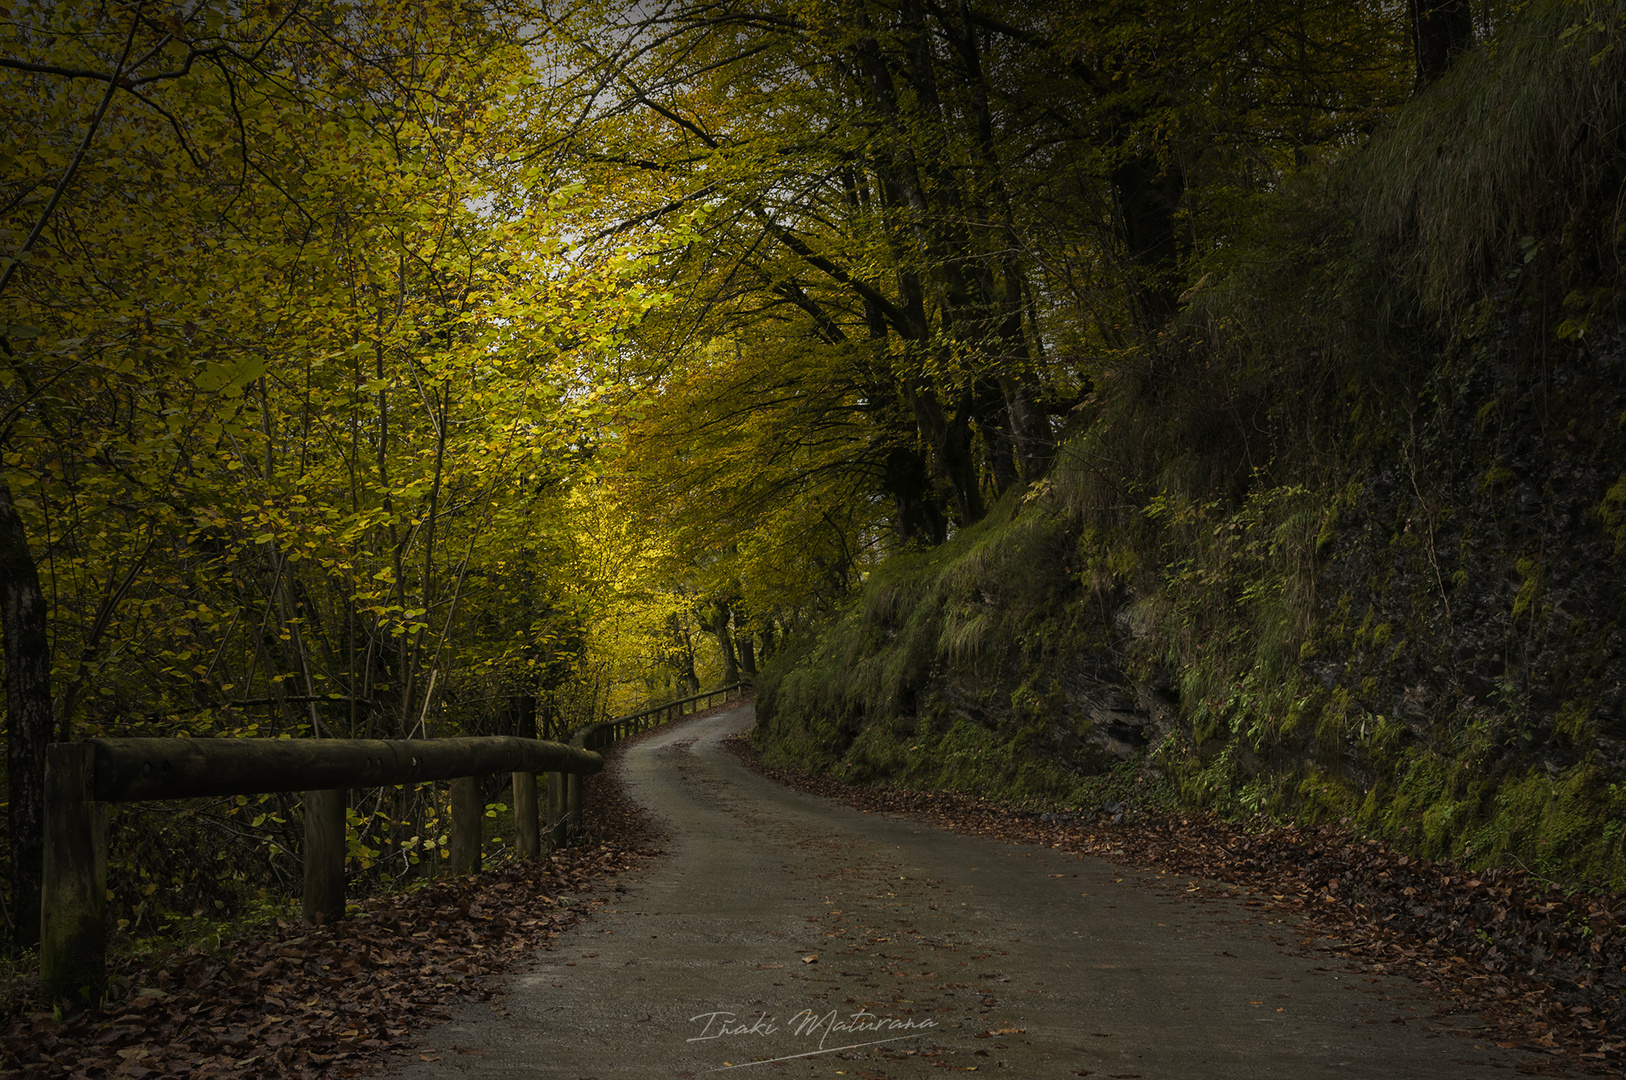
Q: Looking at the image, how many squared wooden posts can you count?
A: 1